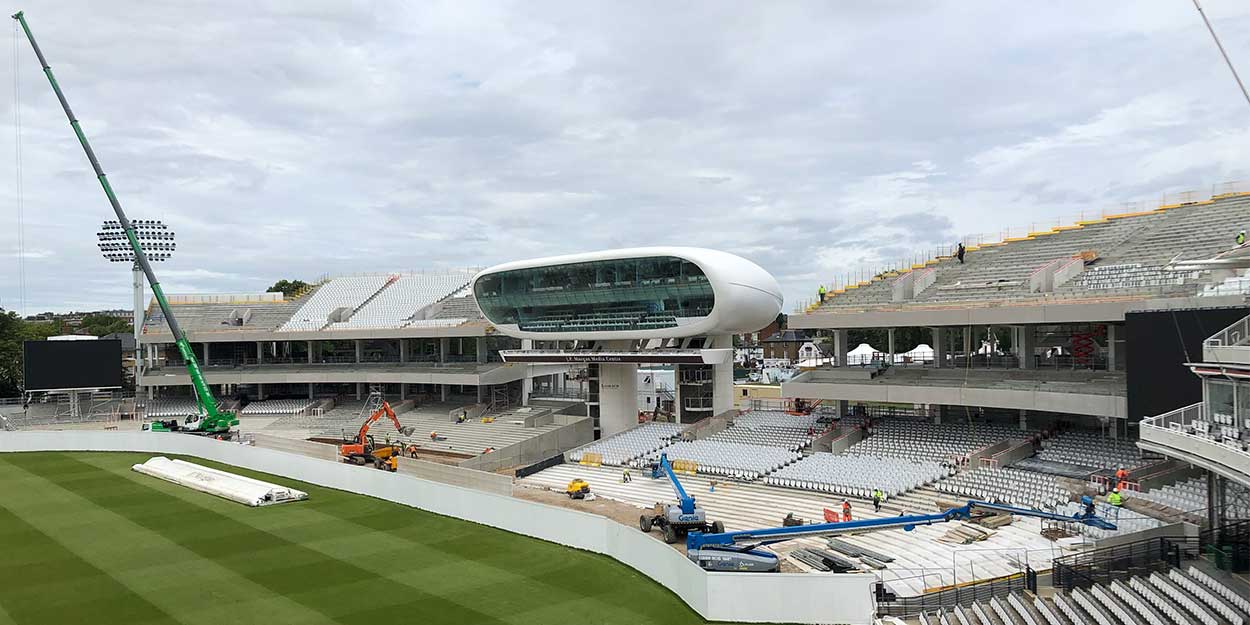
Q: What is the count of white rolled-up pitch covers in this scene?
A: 1